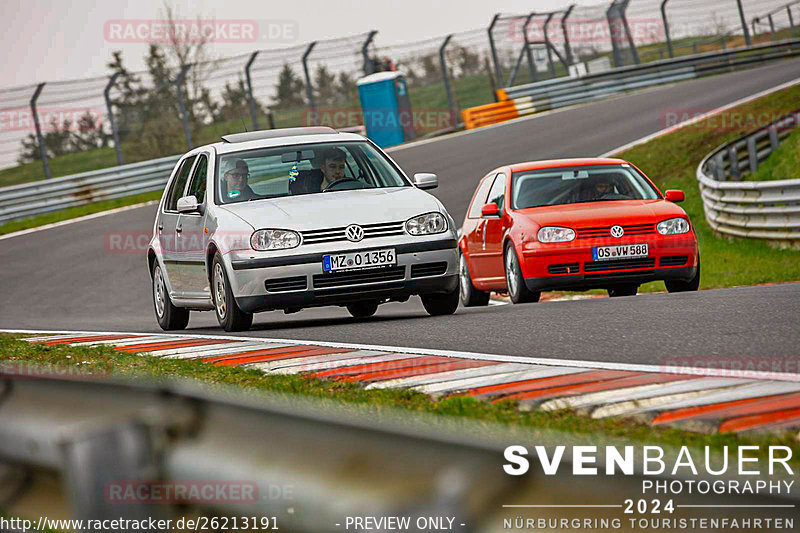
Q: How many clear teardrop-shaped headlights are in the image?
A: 4